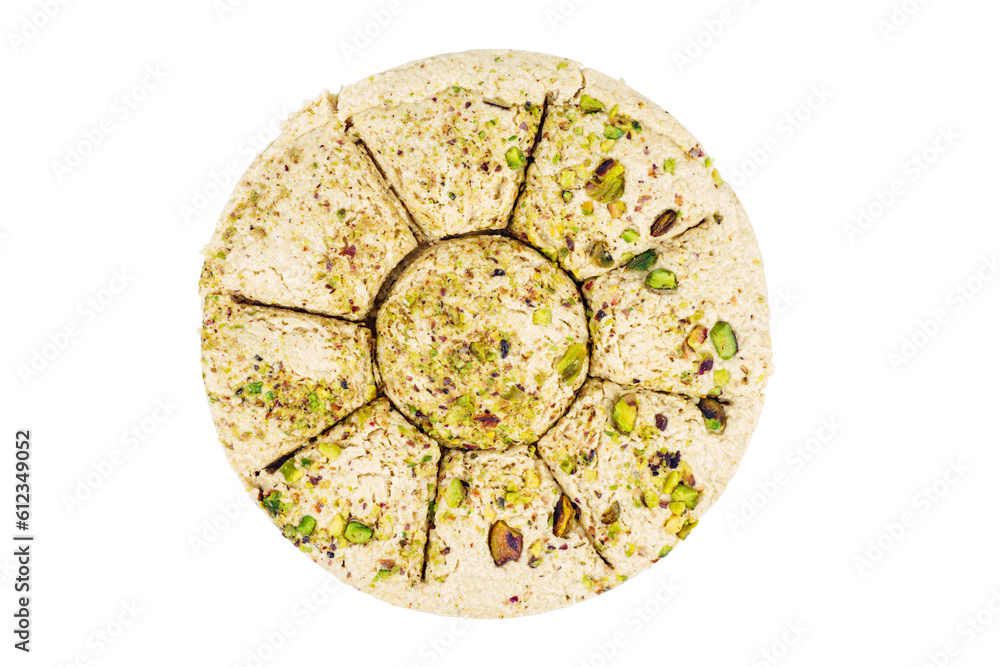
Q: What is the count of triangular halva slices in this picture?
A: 8